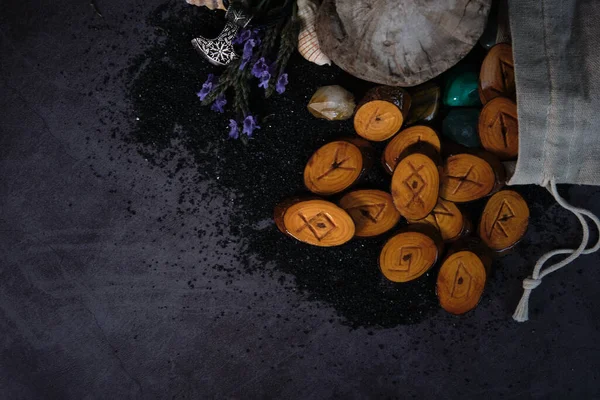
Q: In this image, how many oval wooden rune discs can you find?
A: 13